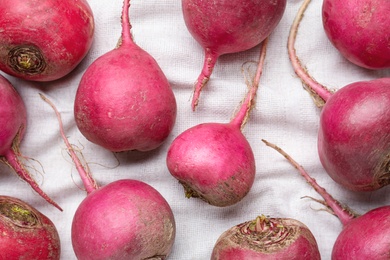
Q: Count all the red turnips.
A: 11